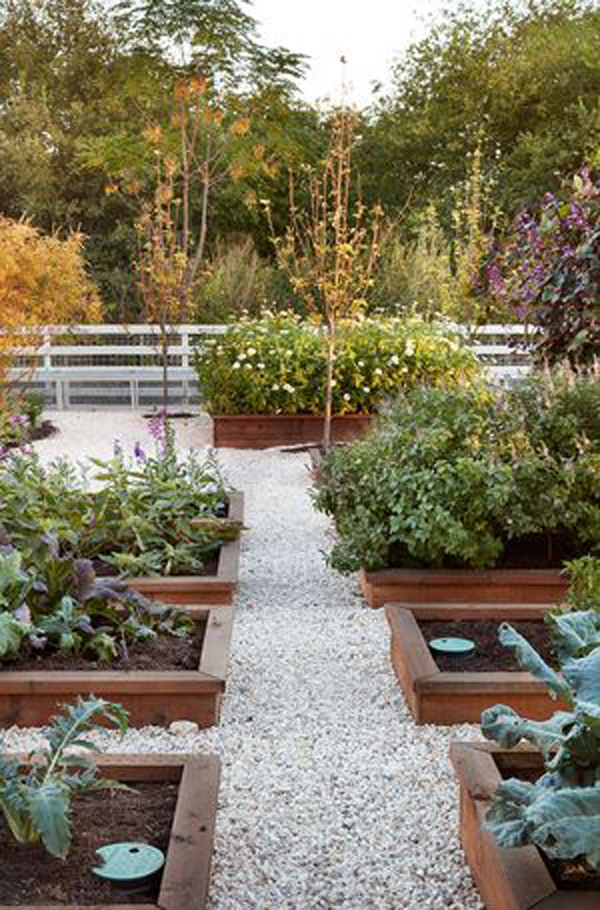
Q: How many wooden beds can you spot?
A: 7